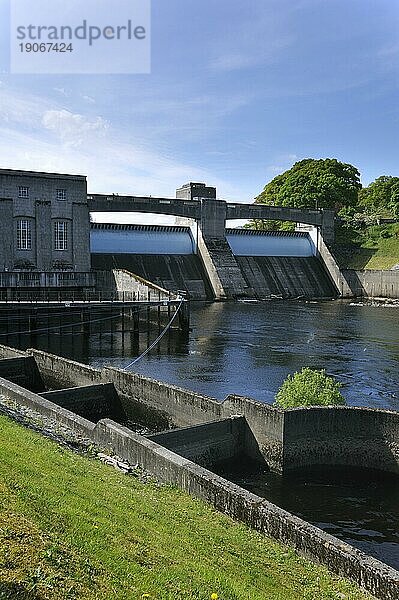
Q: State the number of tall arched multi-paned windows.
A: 2